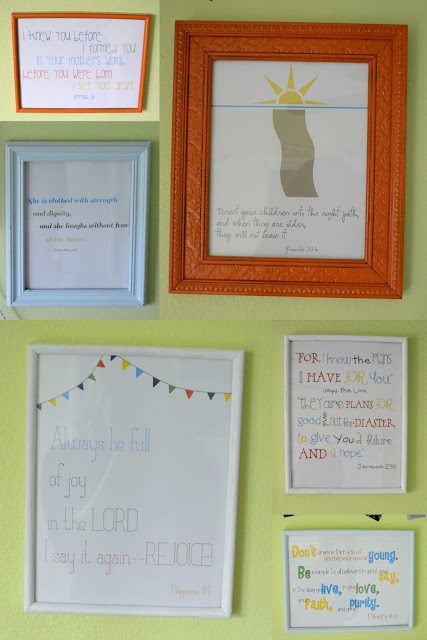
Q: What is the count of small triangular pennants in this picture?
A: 14